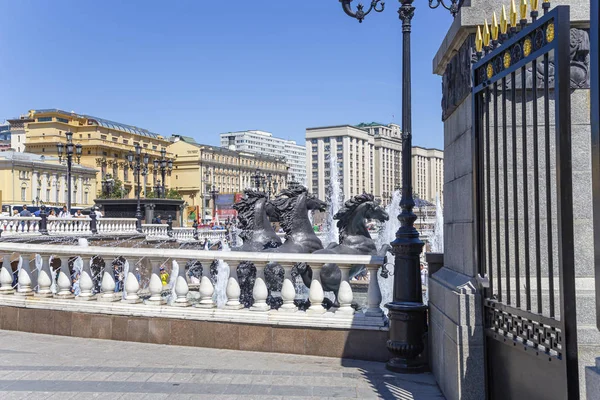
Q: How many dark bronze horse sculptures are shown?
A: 3